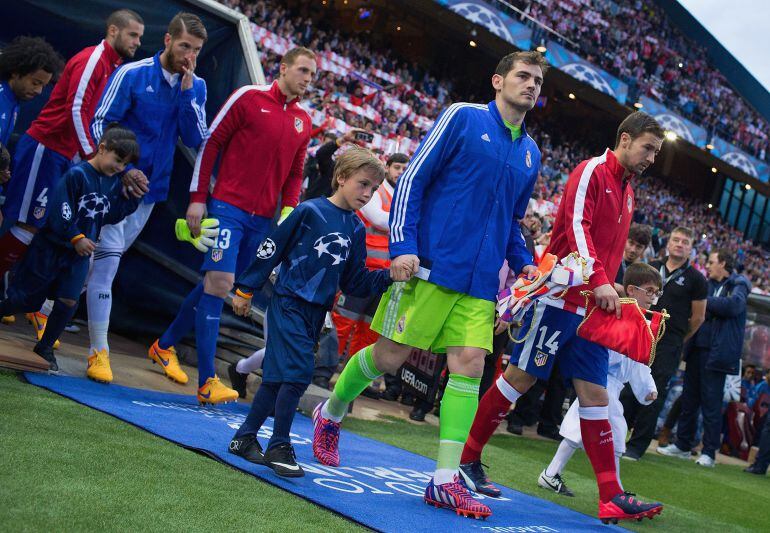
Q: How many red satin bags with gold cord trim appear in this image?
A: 1